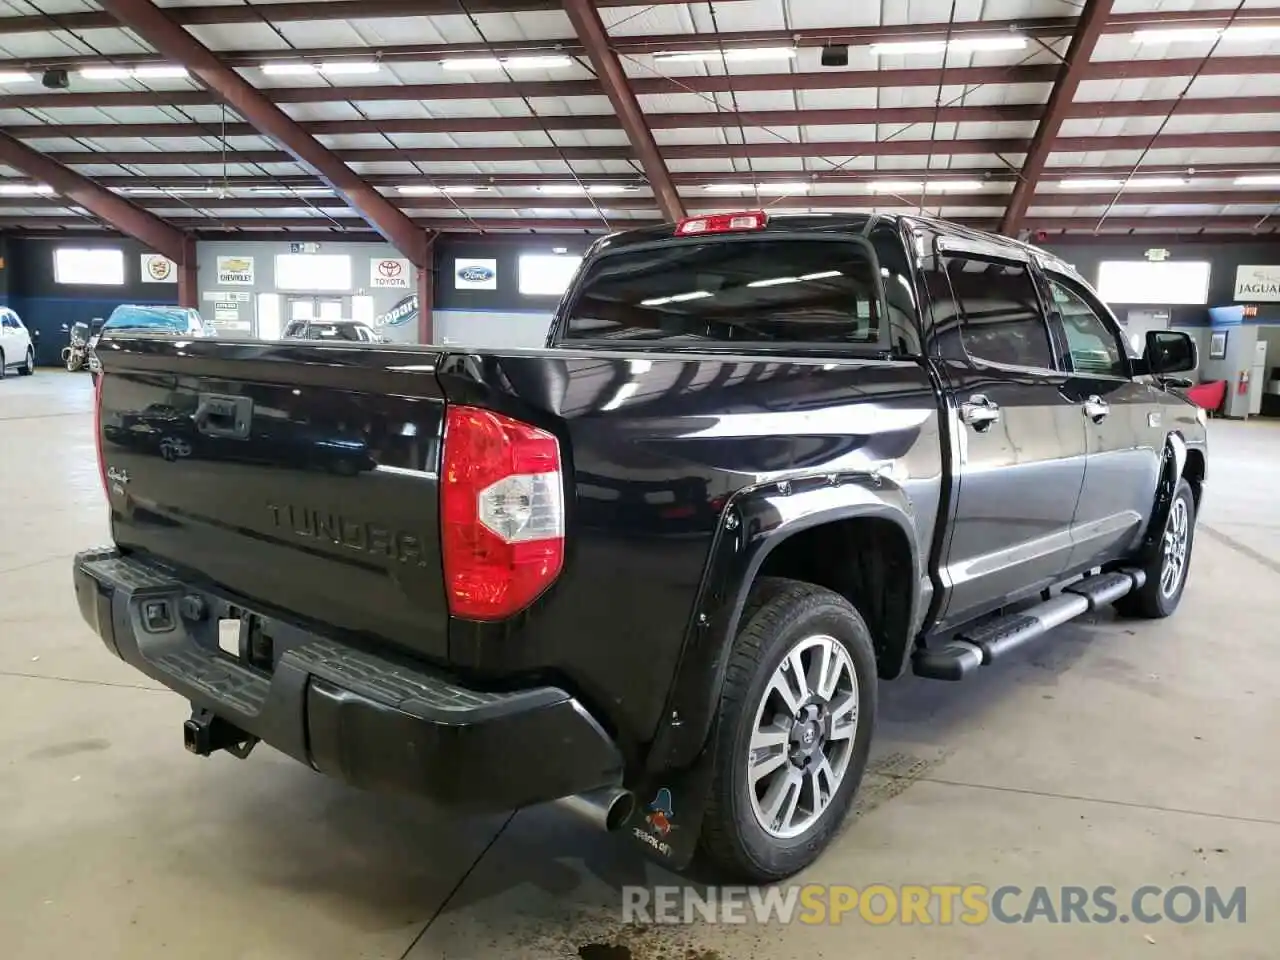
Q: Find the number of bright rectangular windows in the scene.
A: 4